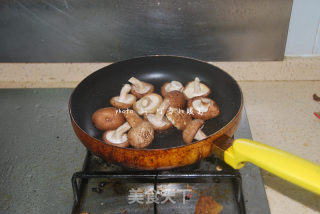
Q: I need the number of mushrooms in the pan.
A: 14